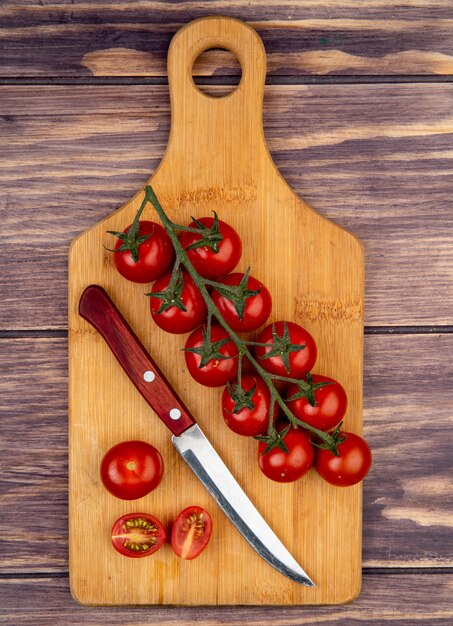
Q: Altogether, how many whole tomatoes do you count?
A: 11